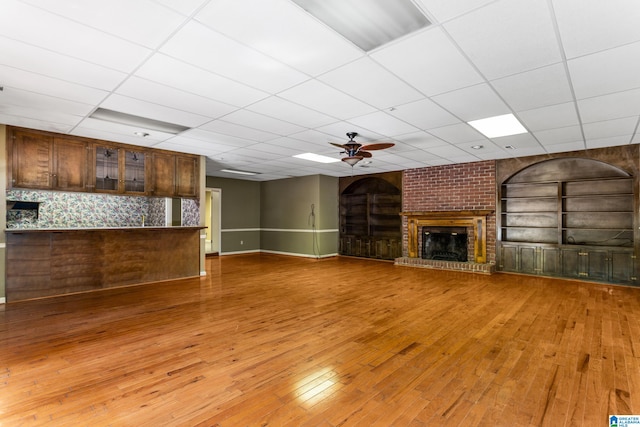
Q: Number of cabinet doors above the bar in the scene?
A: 6